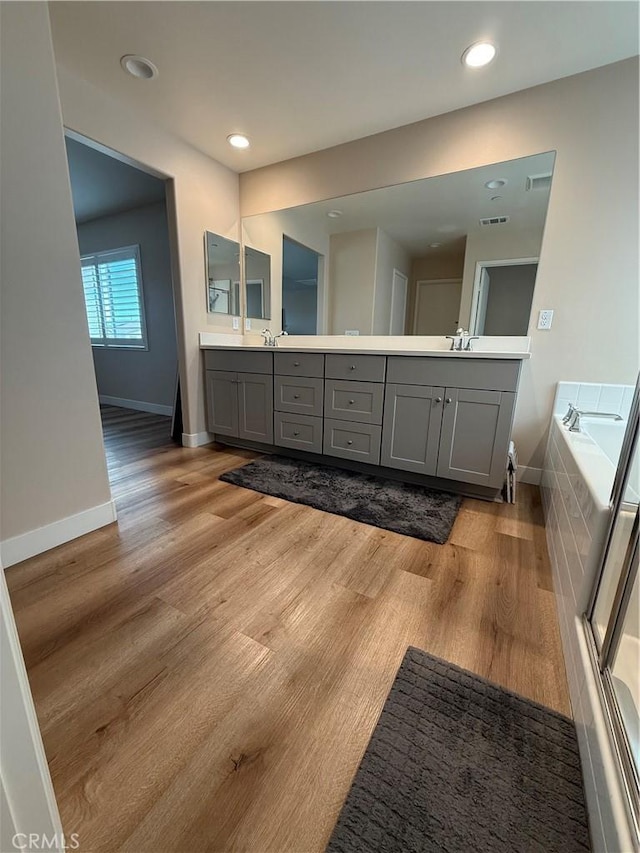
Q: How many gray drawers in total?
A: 6